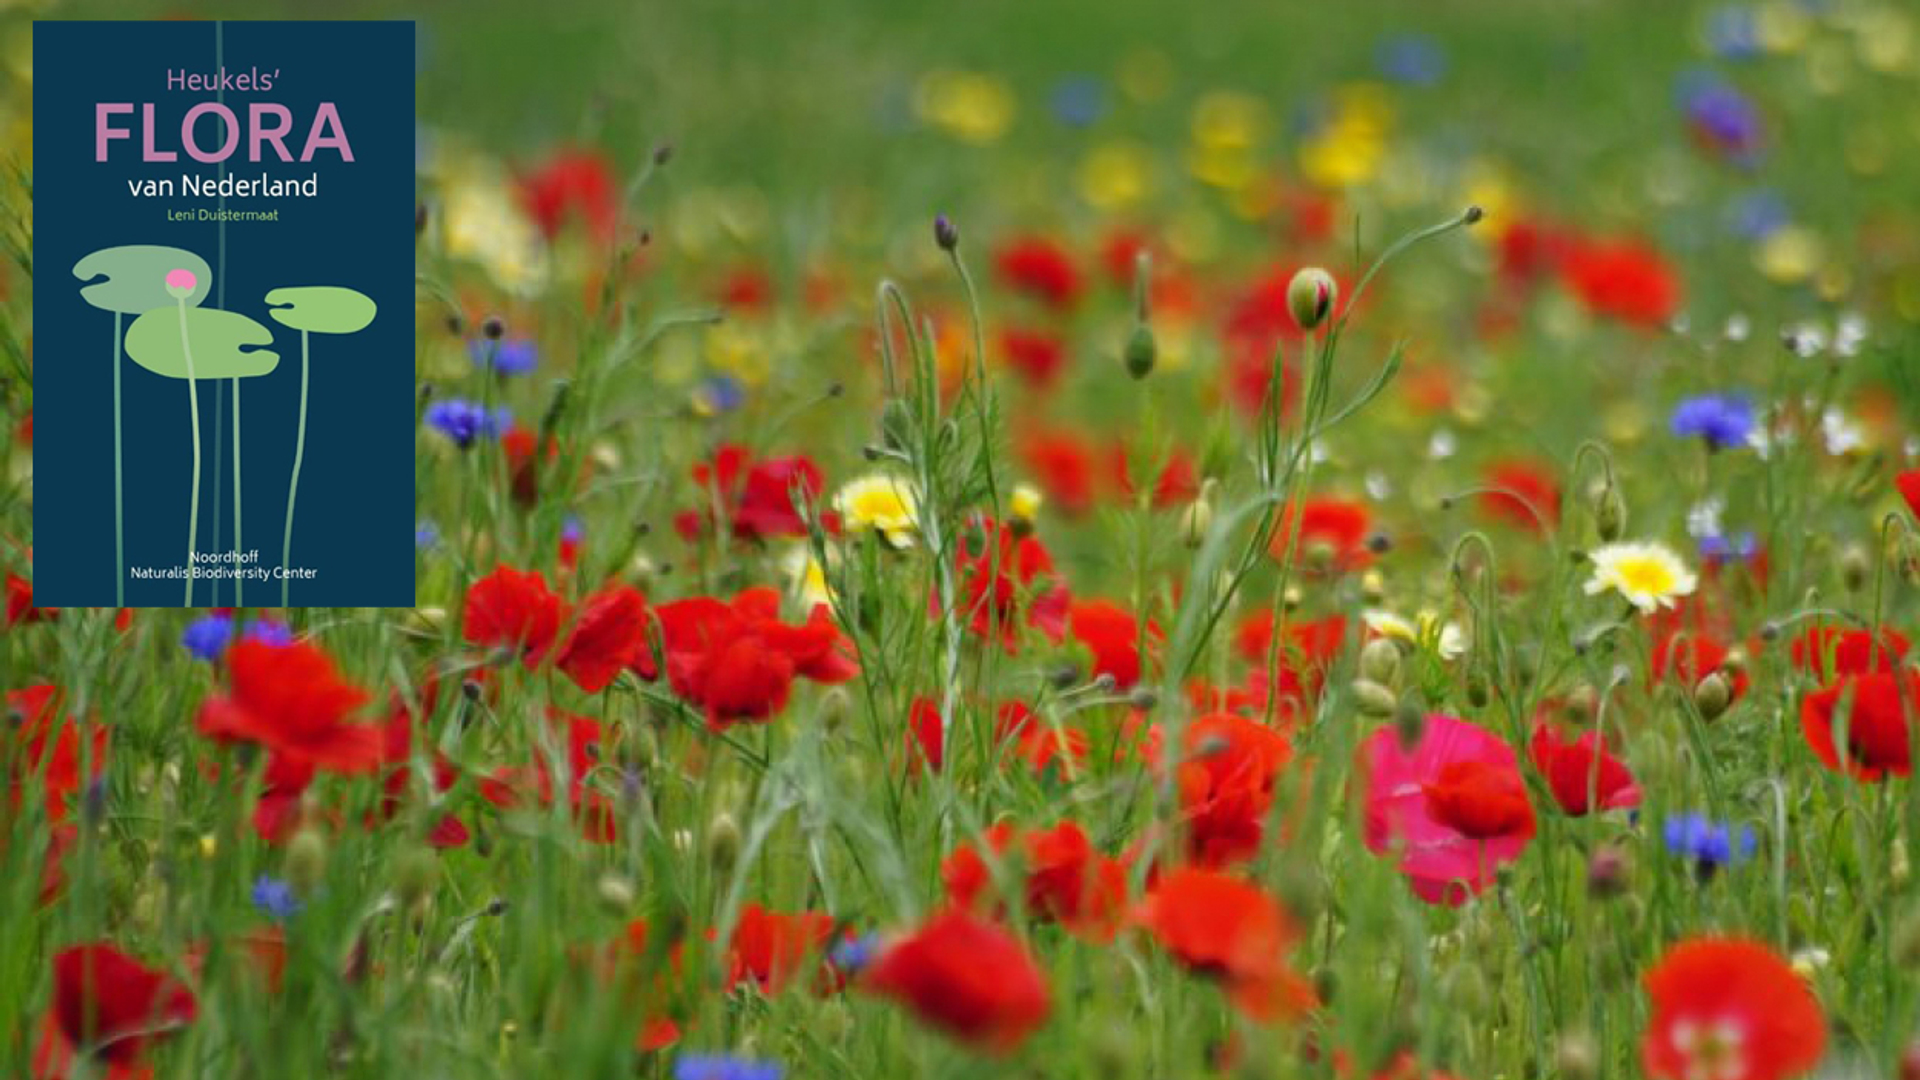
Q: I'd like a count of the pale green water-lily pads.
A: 3